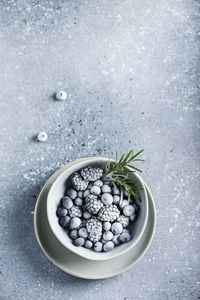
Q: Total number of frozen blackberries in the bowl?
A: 7